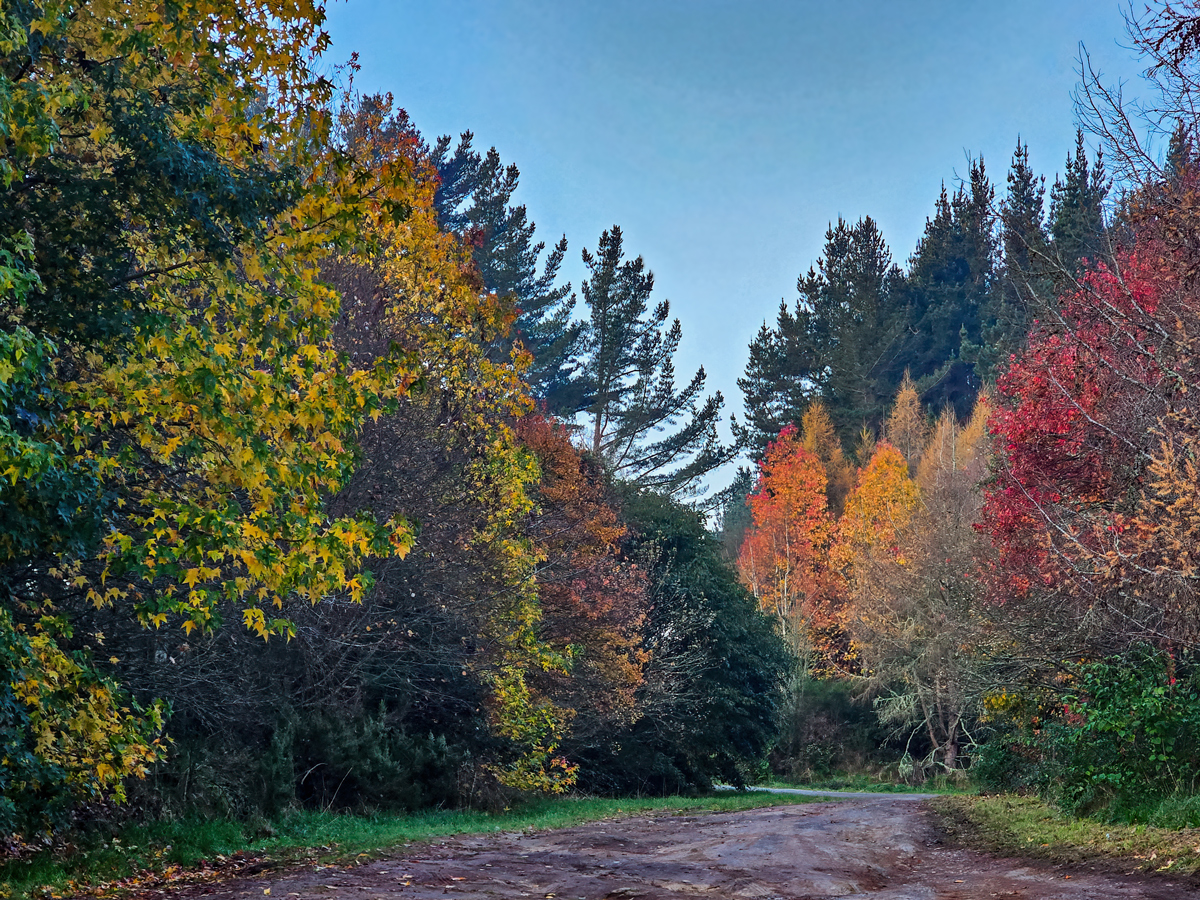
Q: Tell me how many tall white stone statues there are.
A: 0